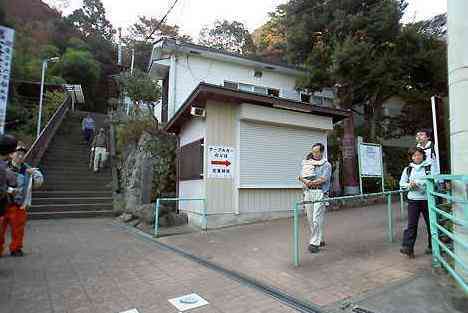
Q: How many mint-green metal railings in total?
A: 3